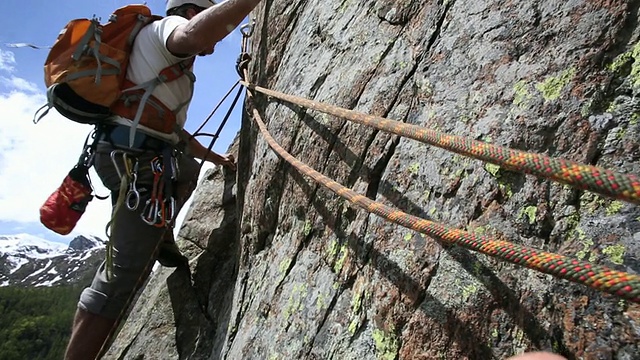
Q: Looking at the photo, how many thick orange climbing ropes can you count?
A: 2